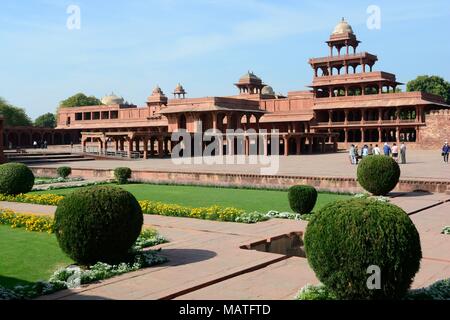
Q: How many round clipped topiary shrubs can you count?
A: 7